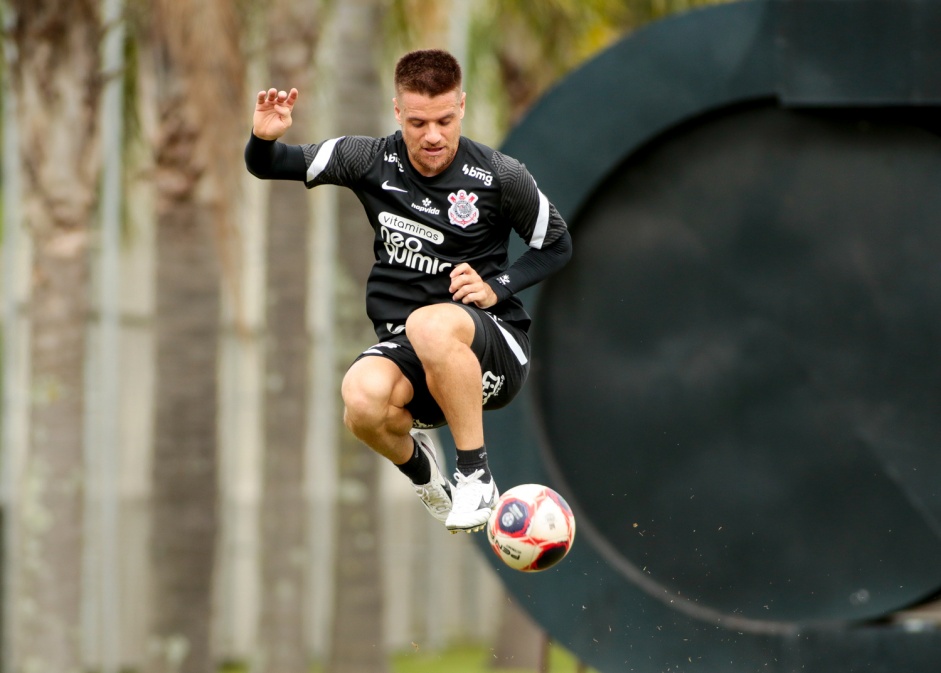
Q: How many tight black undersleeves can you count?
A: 2